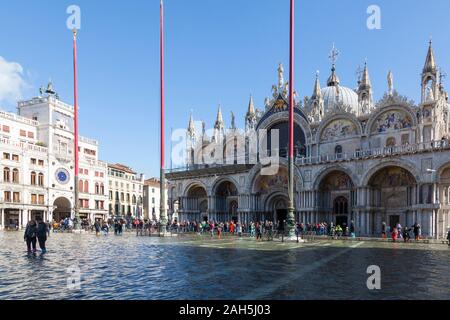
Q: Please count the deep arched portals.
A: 5